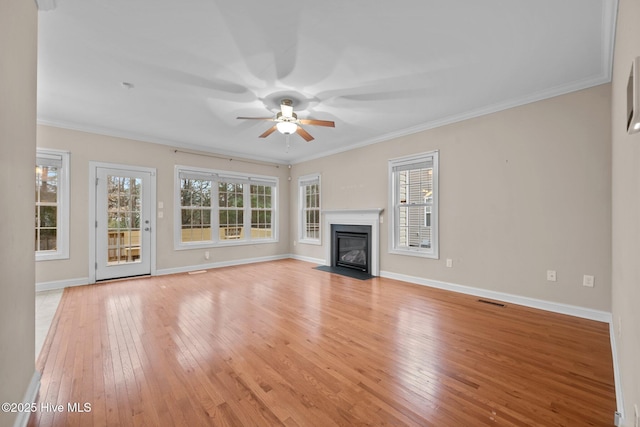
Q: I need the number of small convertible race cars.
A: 0